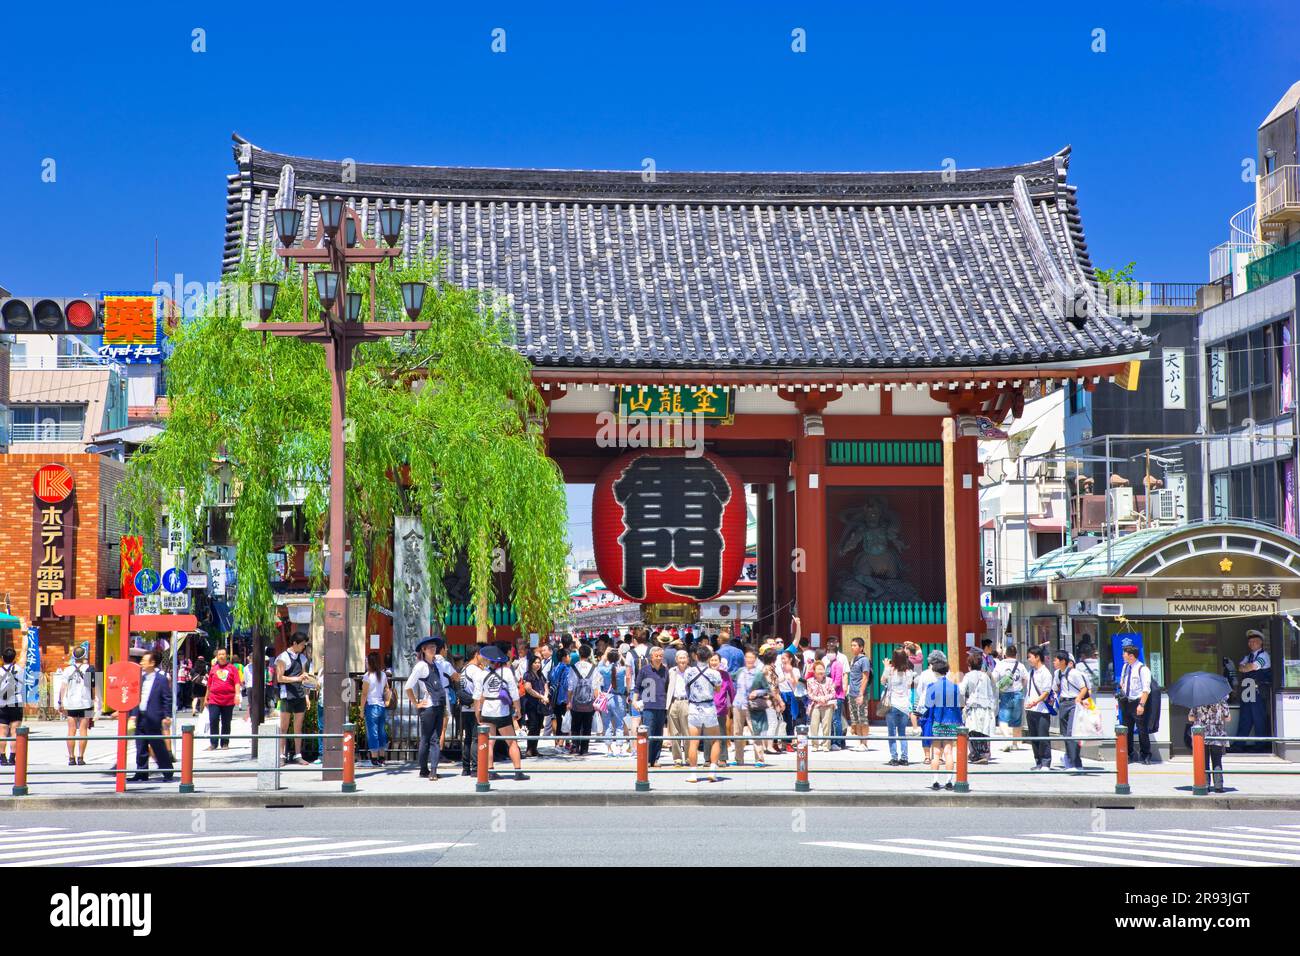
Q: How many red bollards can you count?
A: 9